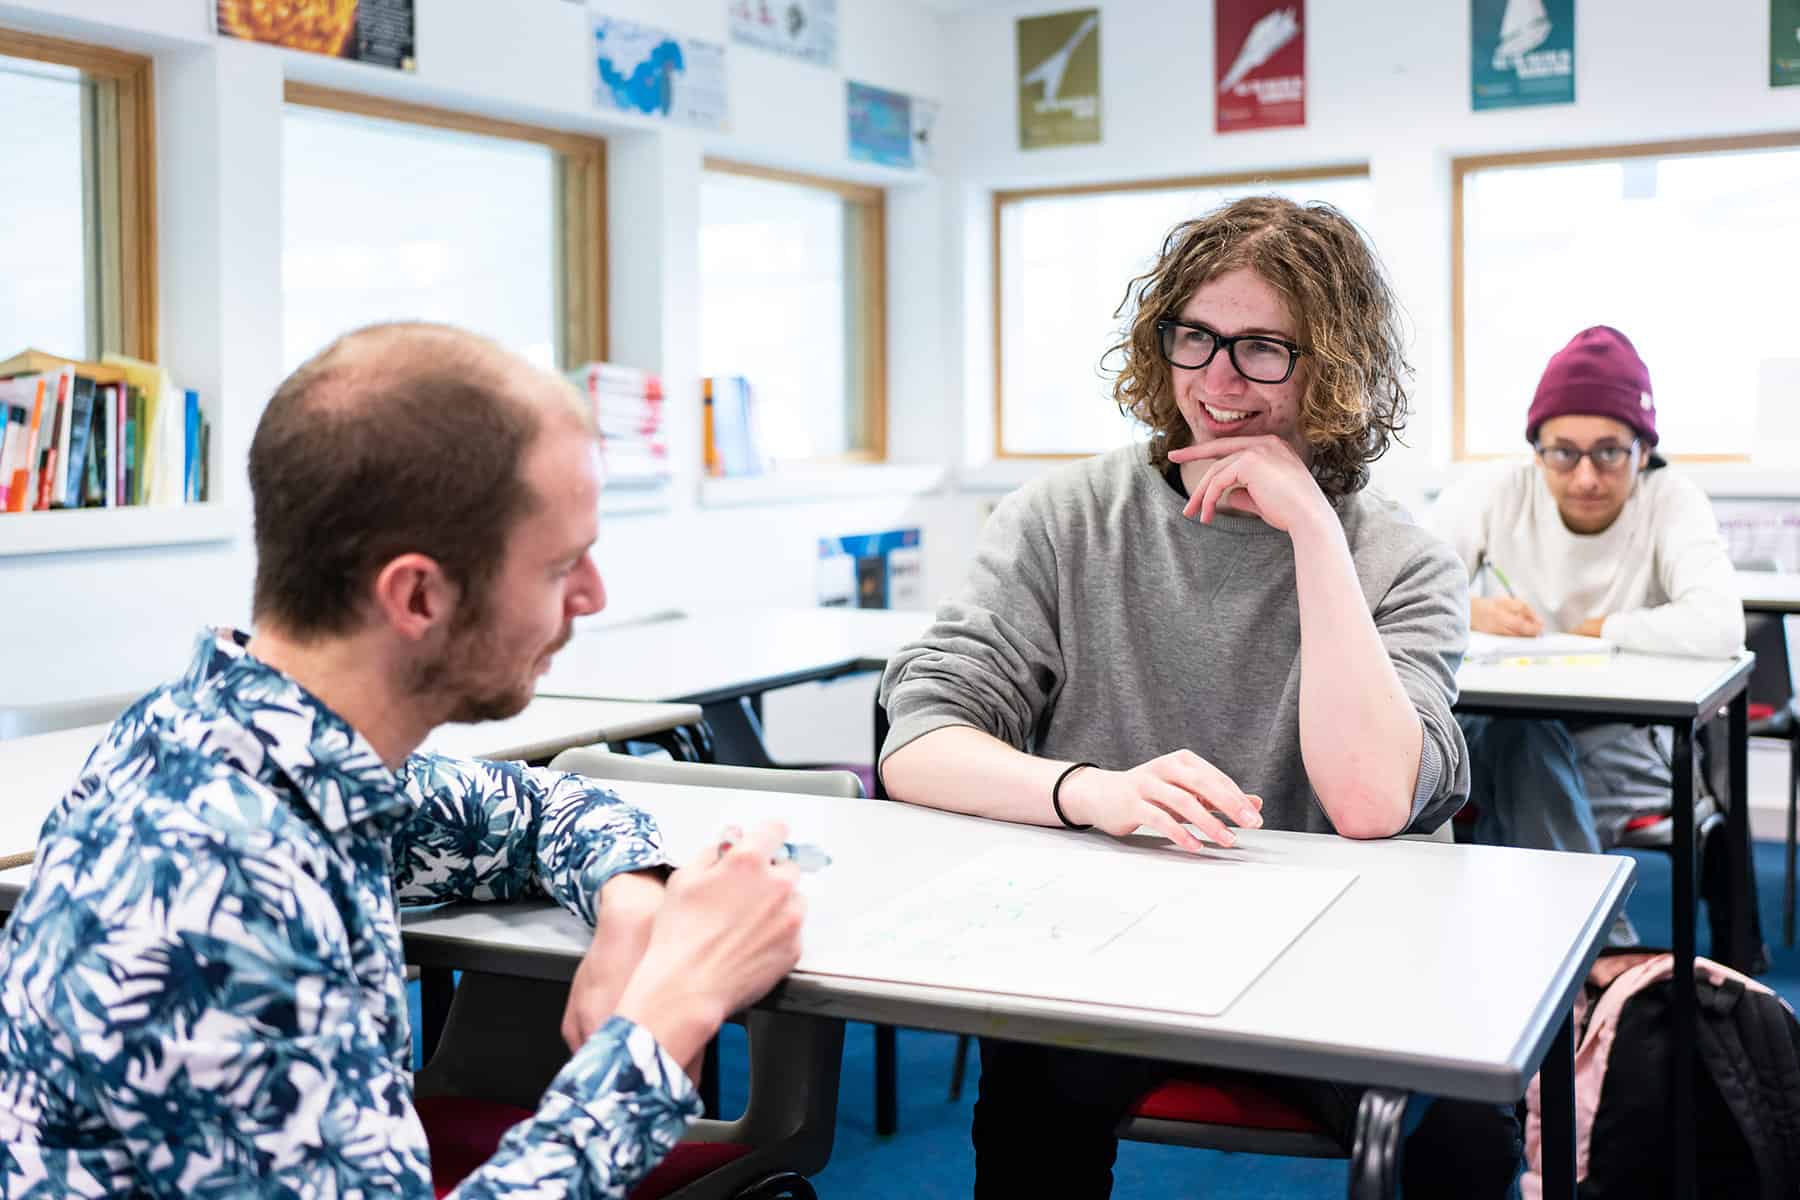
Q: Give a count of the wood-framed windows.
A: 5